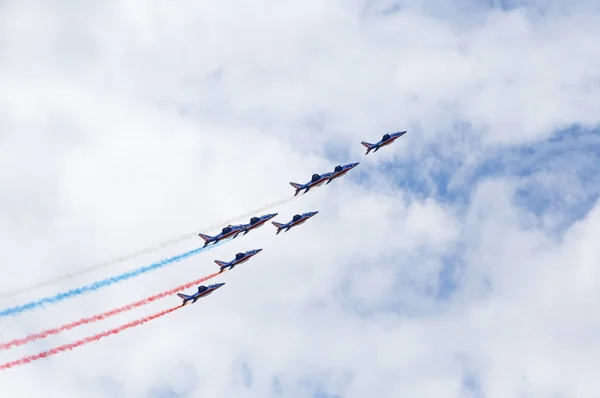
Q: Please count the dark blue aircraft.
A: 8